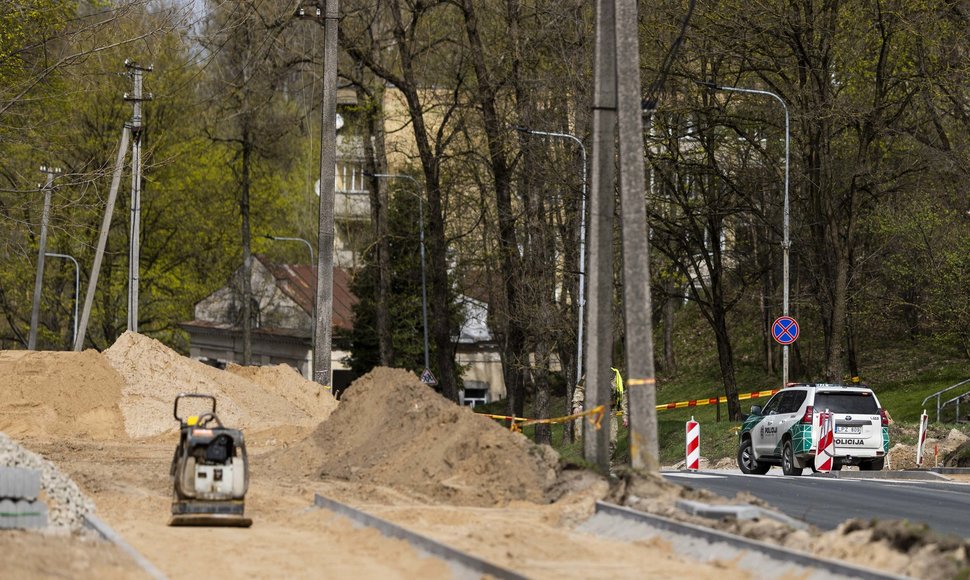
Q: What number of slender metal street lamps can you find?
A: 5